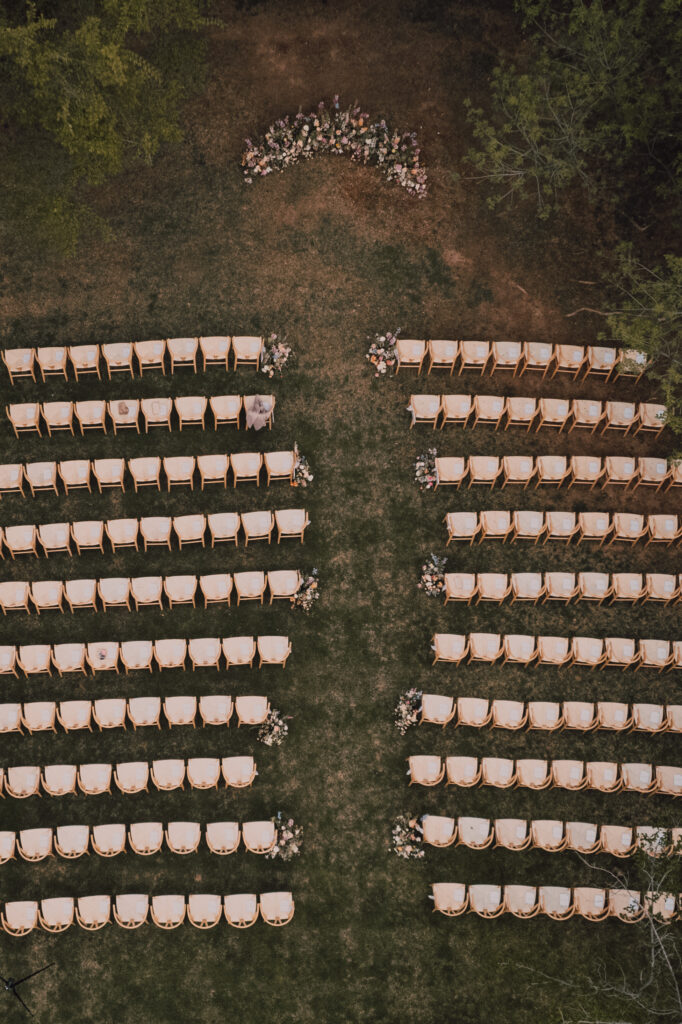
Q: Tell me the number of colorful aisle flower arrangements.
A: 10